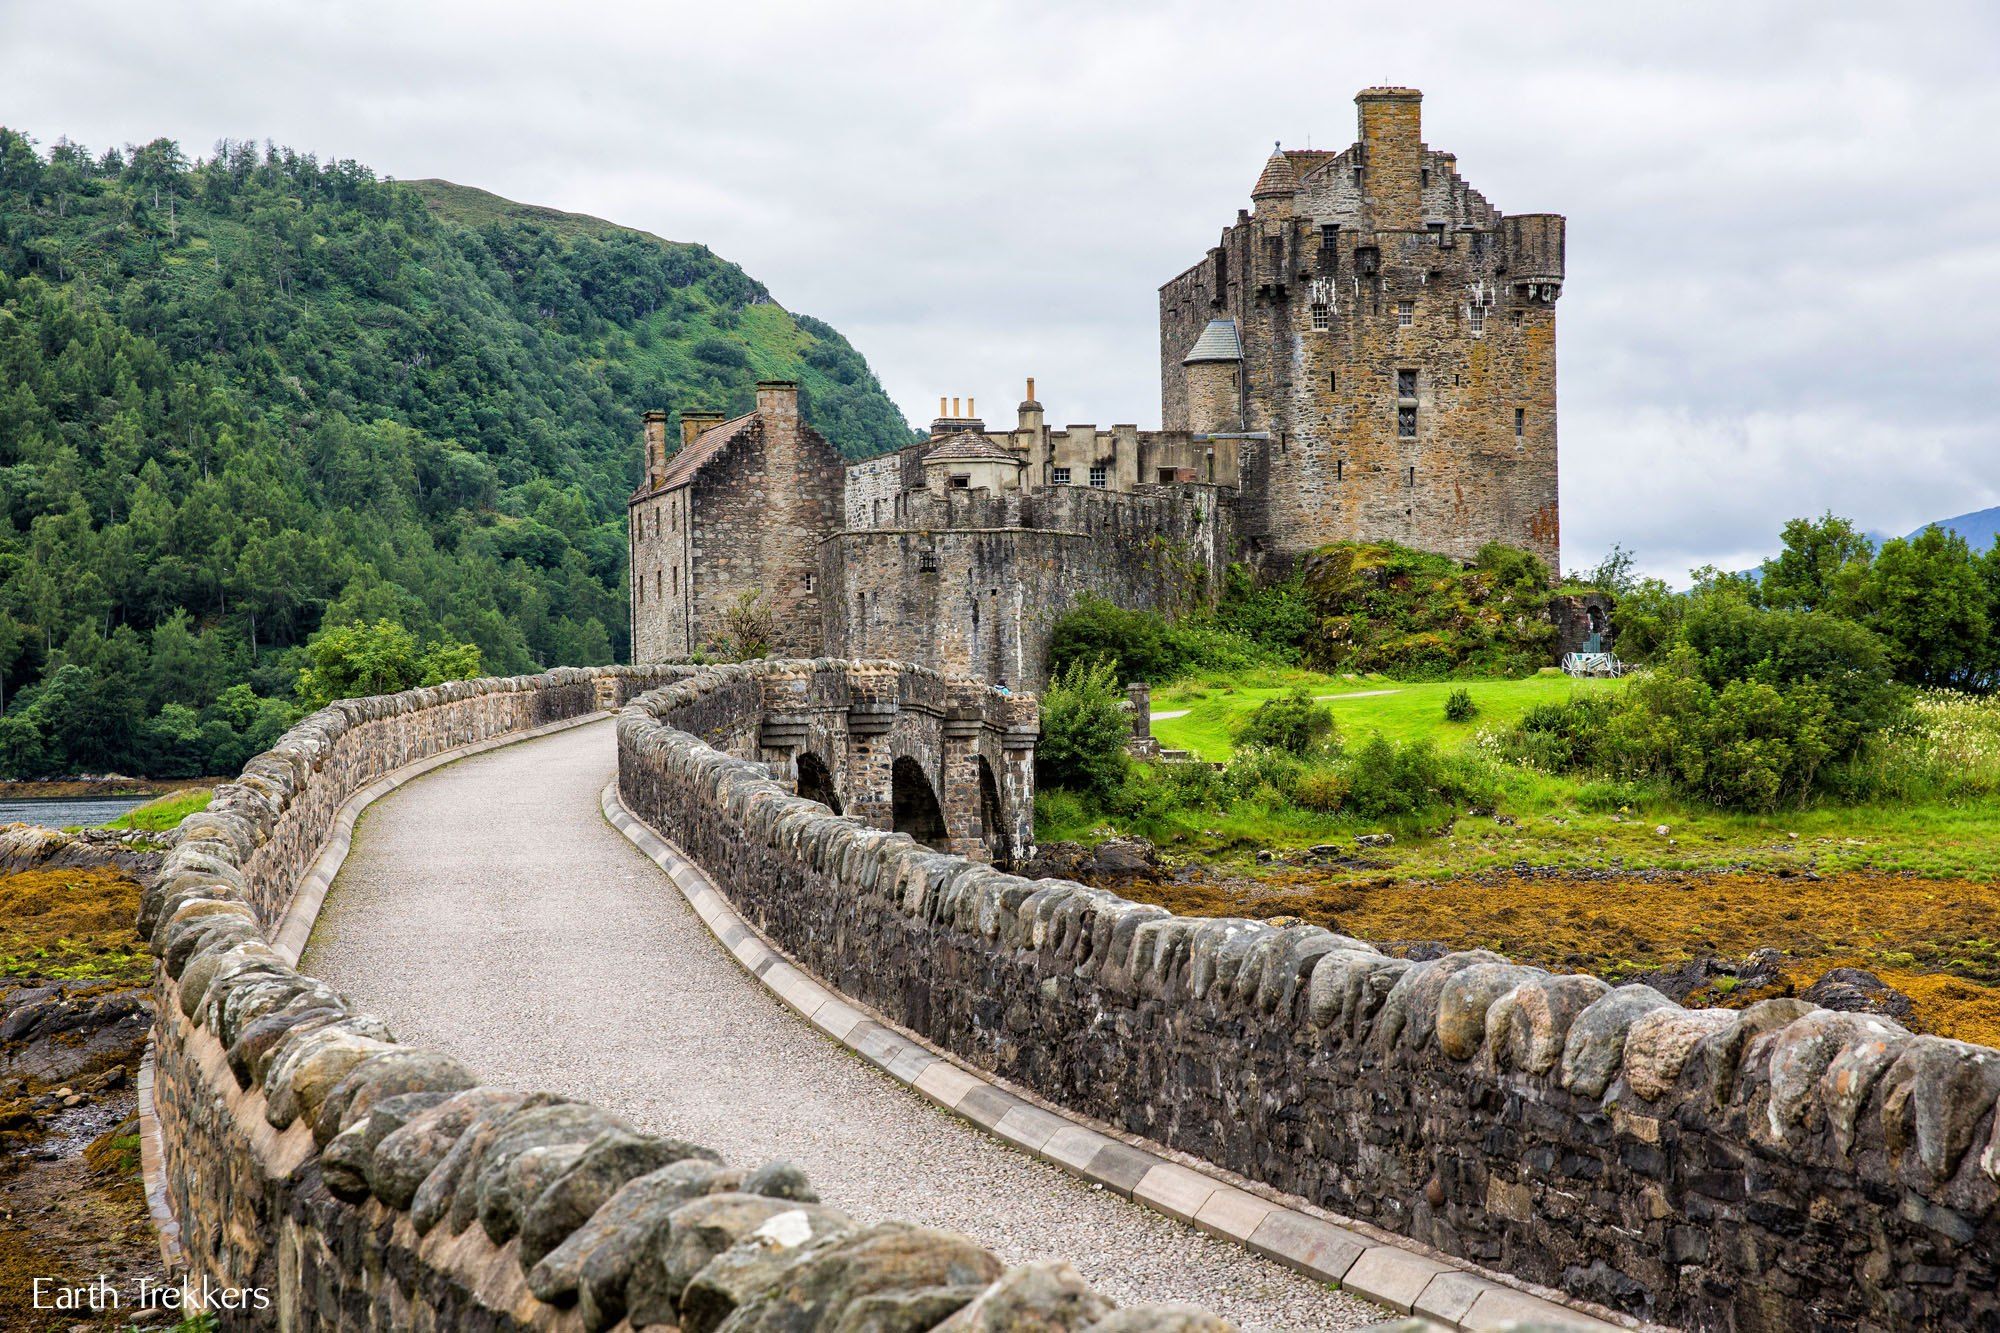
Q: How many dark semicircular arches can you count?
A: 3